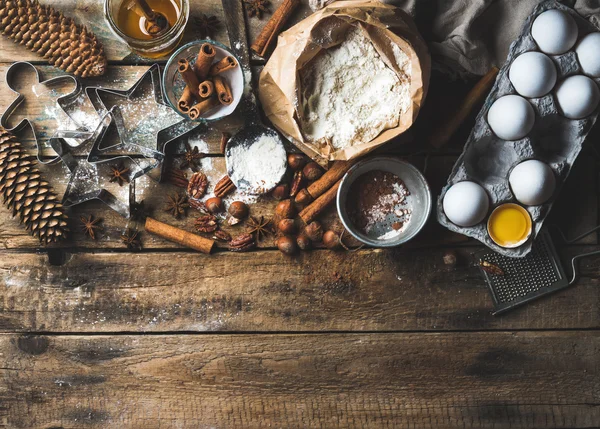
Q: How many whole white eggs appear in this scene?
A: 7